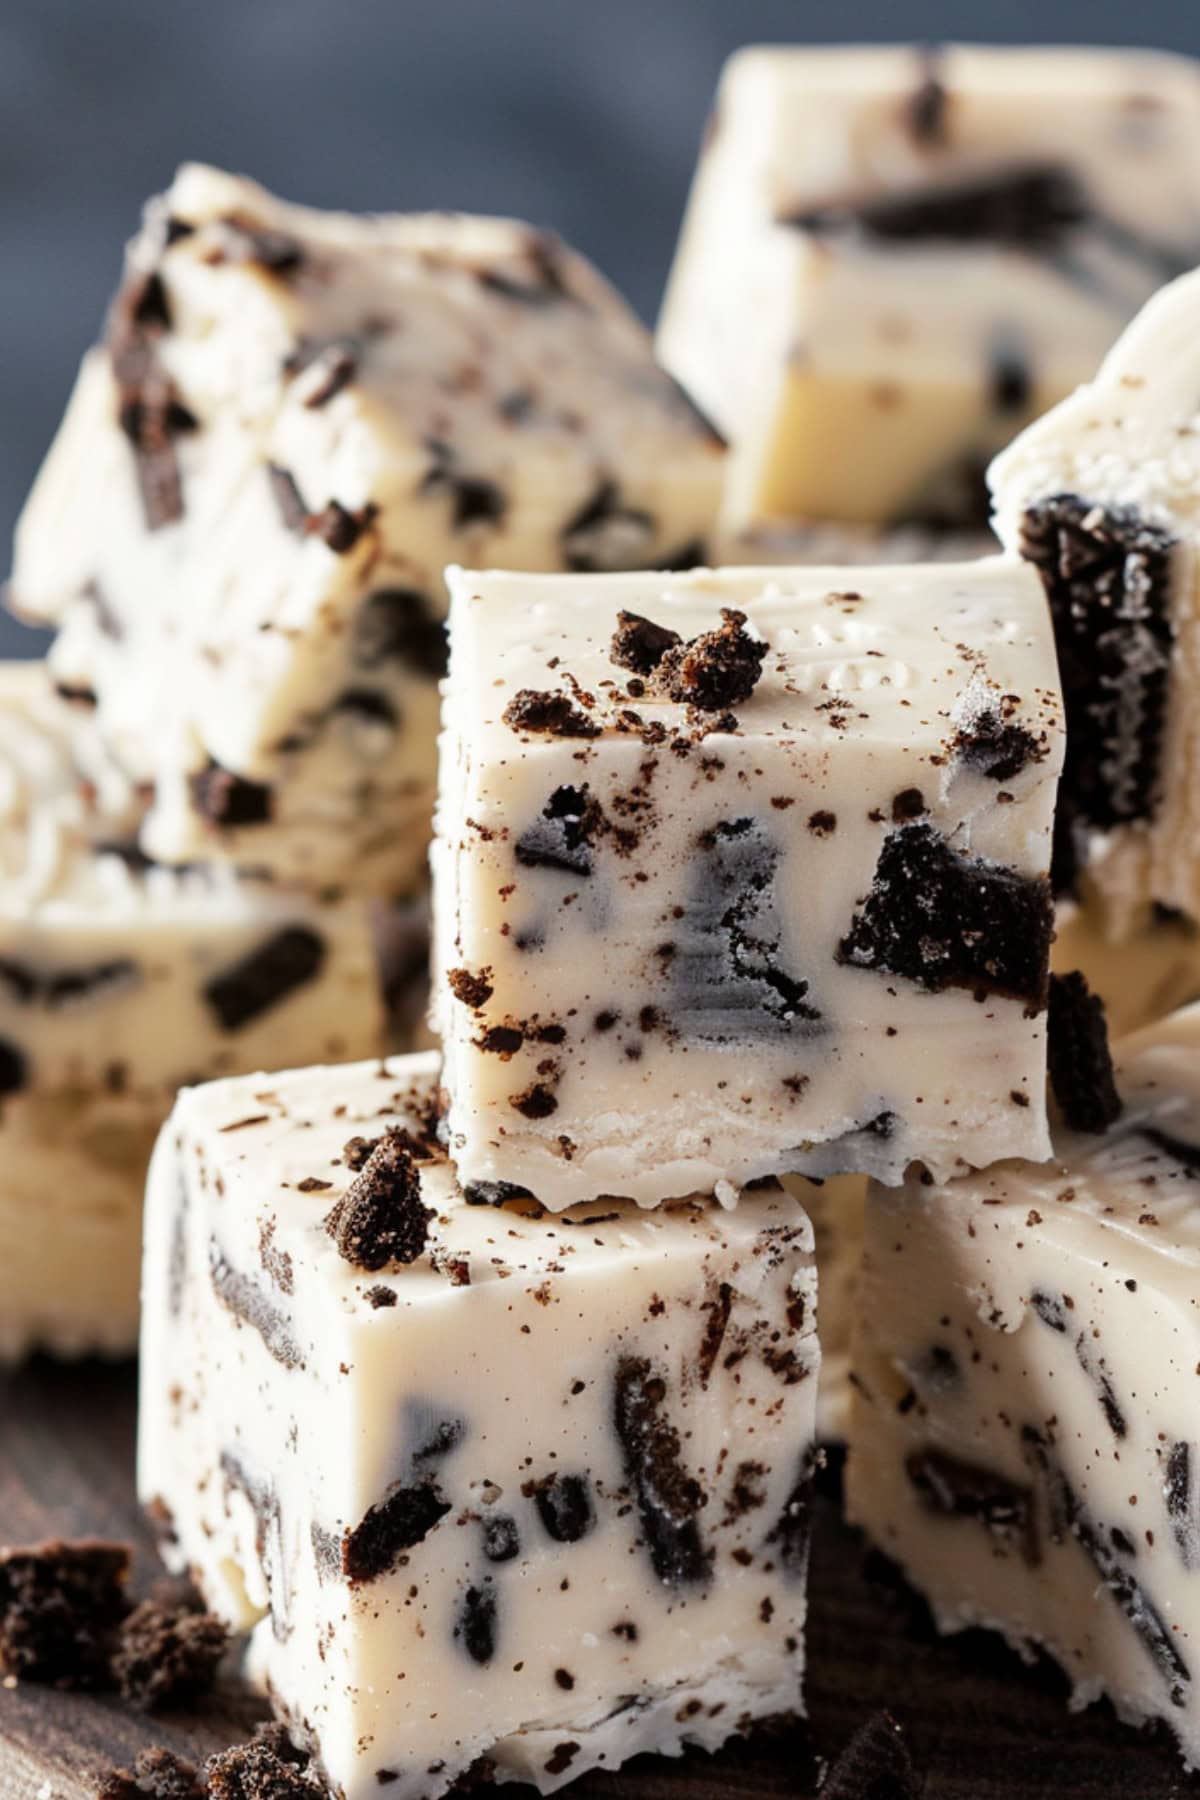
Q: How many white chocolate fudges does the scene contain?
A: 7